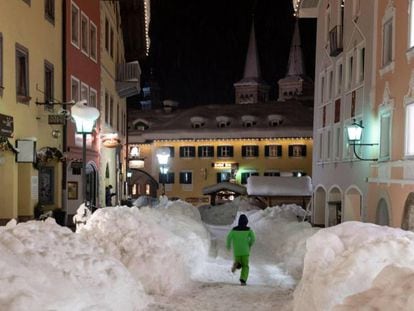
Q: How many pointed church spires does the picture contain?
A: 2